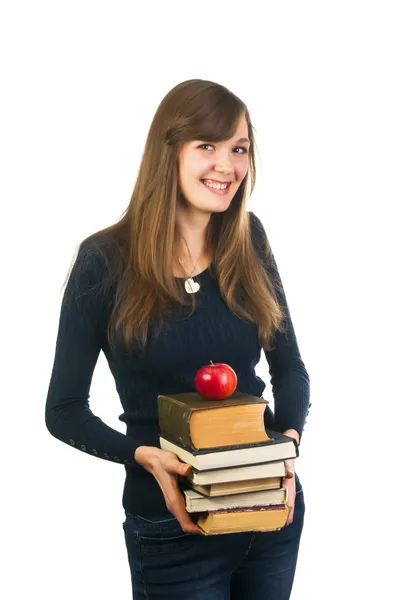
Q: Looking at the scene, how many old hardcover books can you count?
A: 6